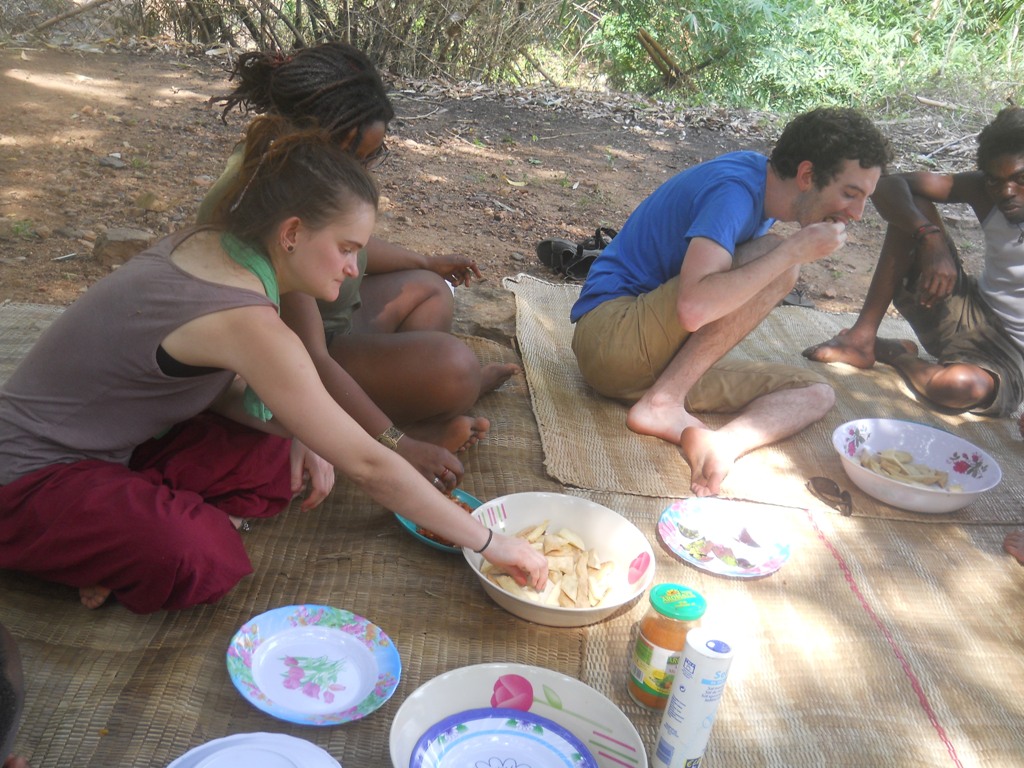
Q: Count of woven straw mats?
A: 3